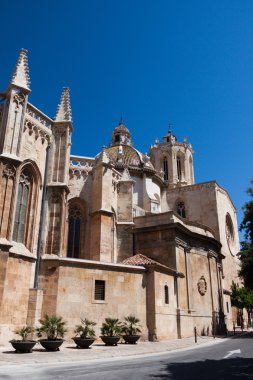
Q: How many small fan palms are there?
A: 5